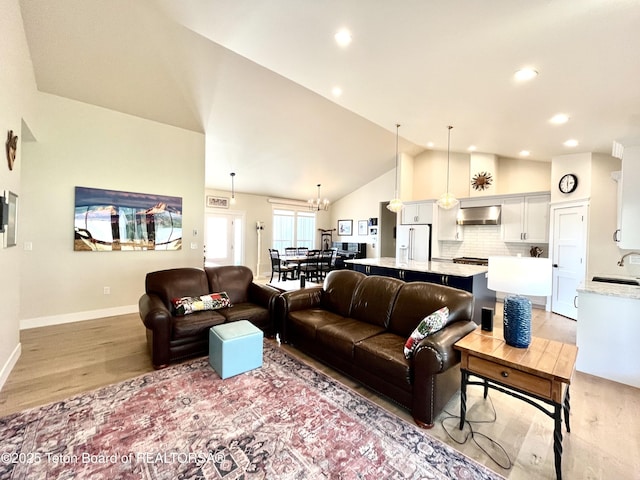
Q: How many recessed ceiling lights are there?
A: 8